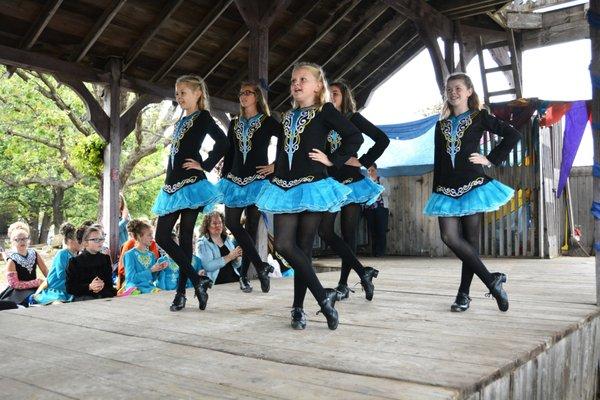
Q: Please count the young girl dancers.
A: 5